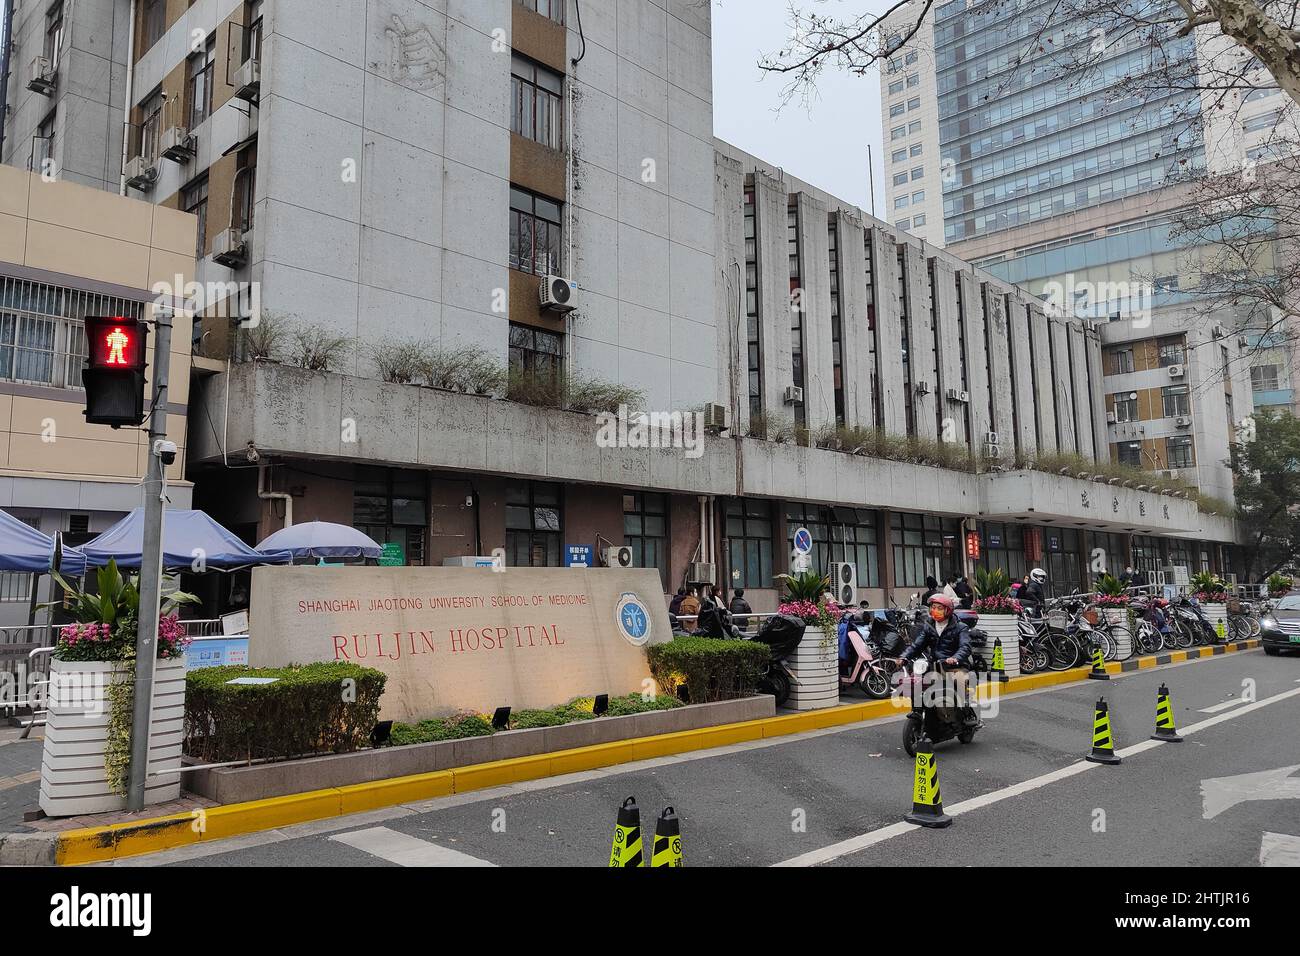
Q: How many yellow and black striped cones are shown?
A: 8